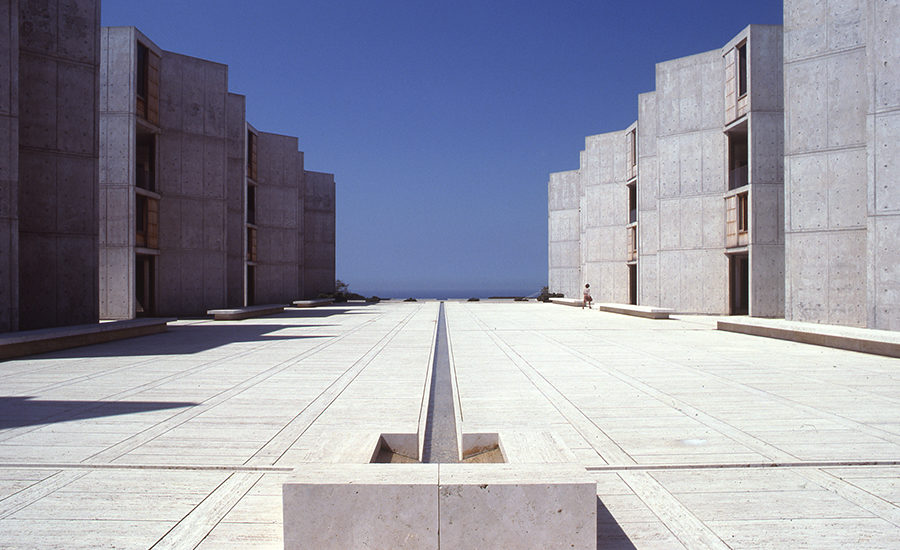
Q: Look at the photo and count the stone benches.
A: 6